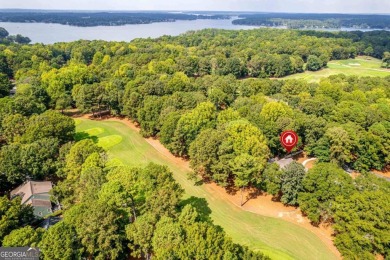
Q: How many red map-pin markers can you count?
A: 1